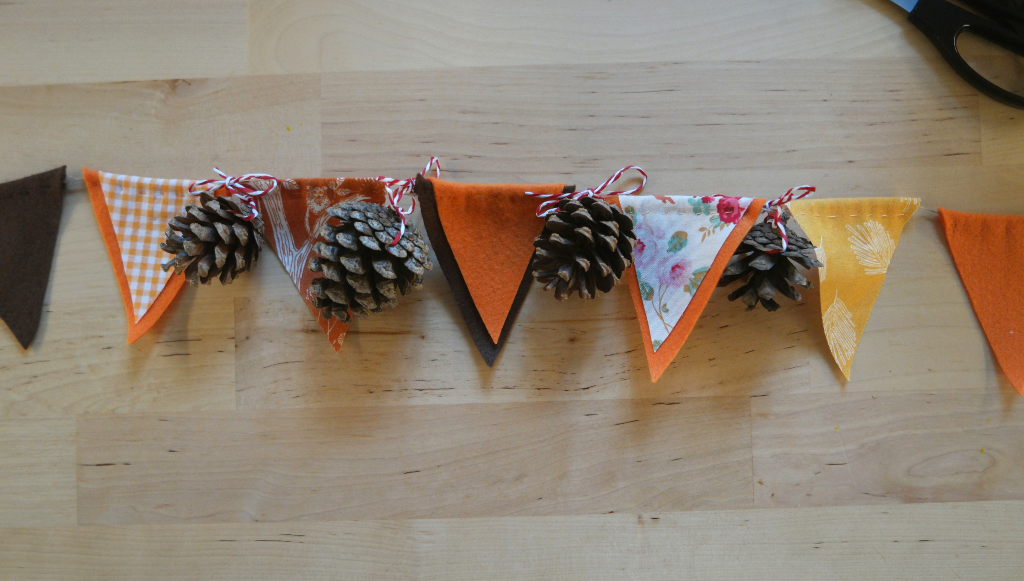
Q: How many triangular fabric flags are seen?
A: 7